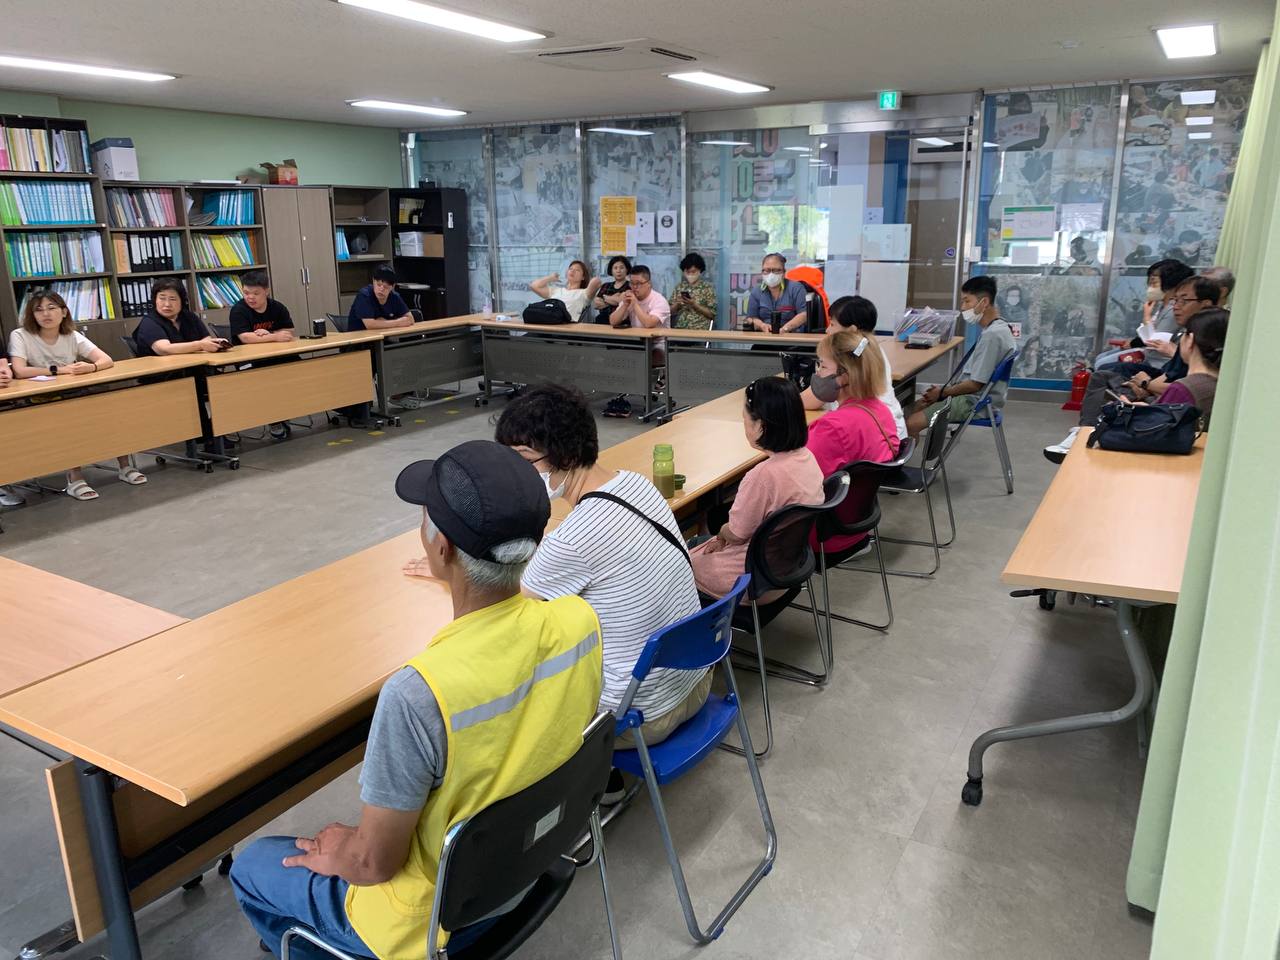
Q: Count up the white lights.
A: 5